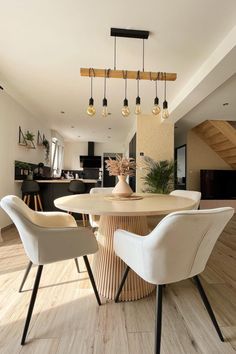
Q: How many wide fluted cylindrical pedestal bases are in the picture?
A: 1